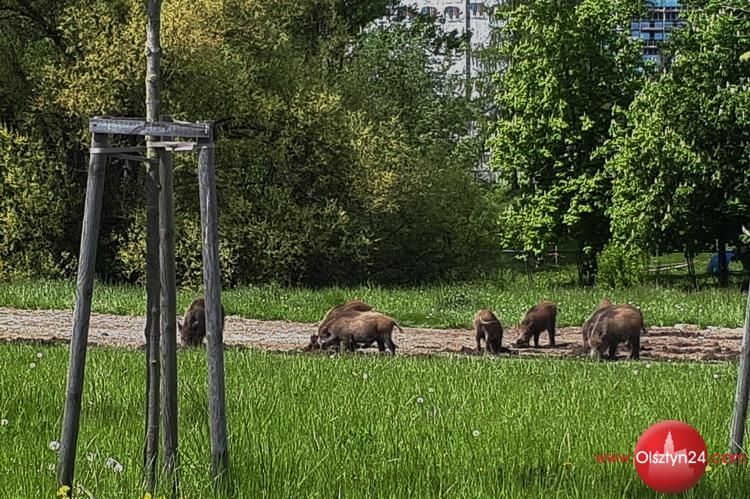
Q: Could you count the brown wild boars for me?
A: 7